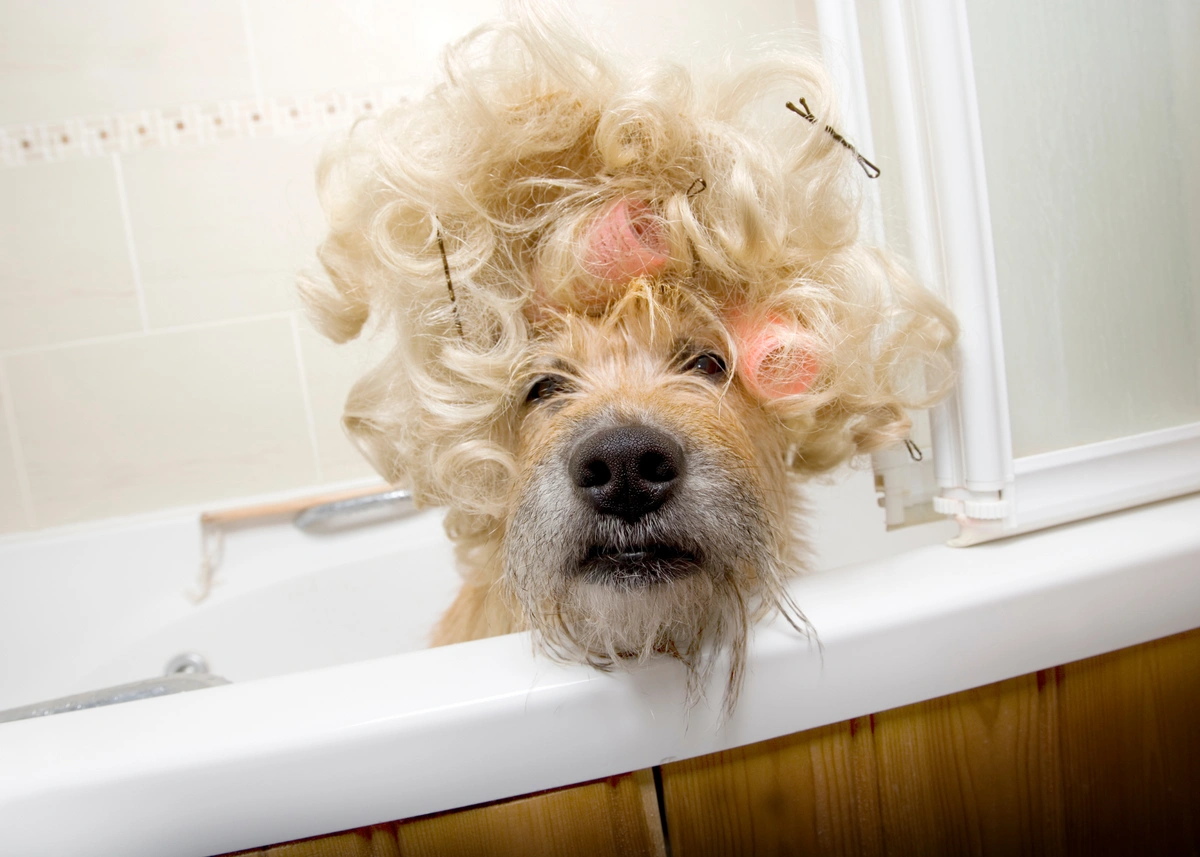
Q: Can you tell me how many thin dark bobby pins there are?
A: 4